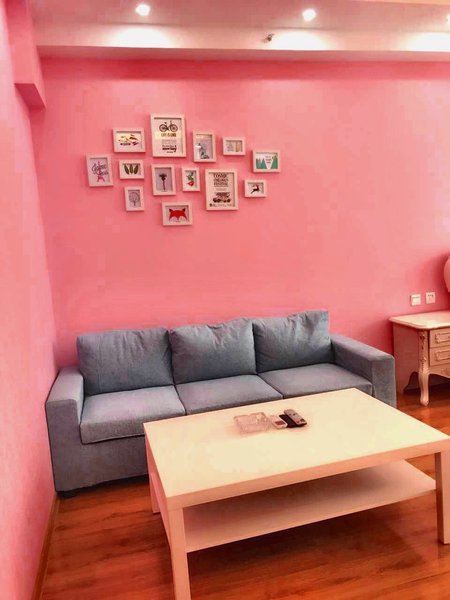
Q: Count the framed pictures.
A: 13